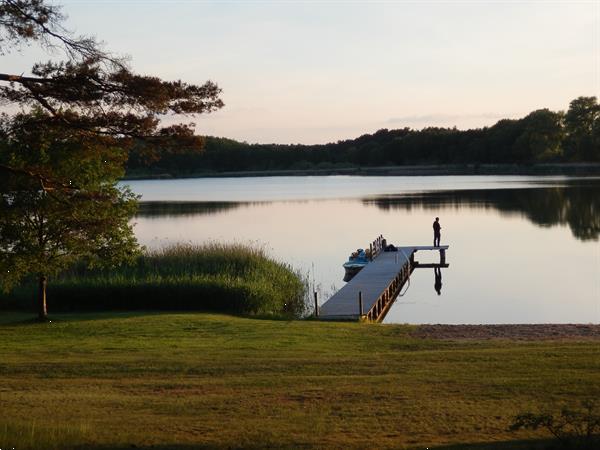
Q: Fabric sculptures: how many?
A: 0